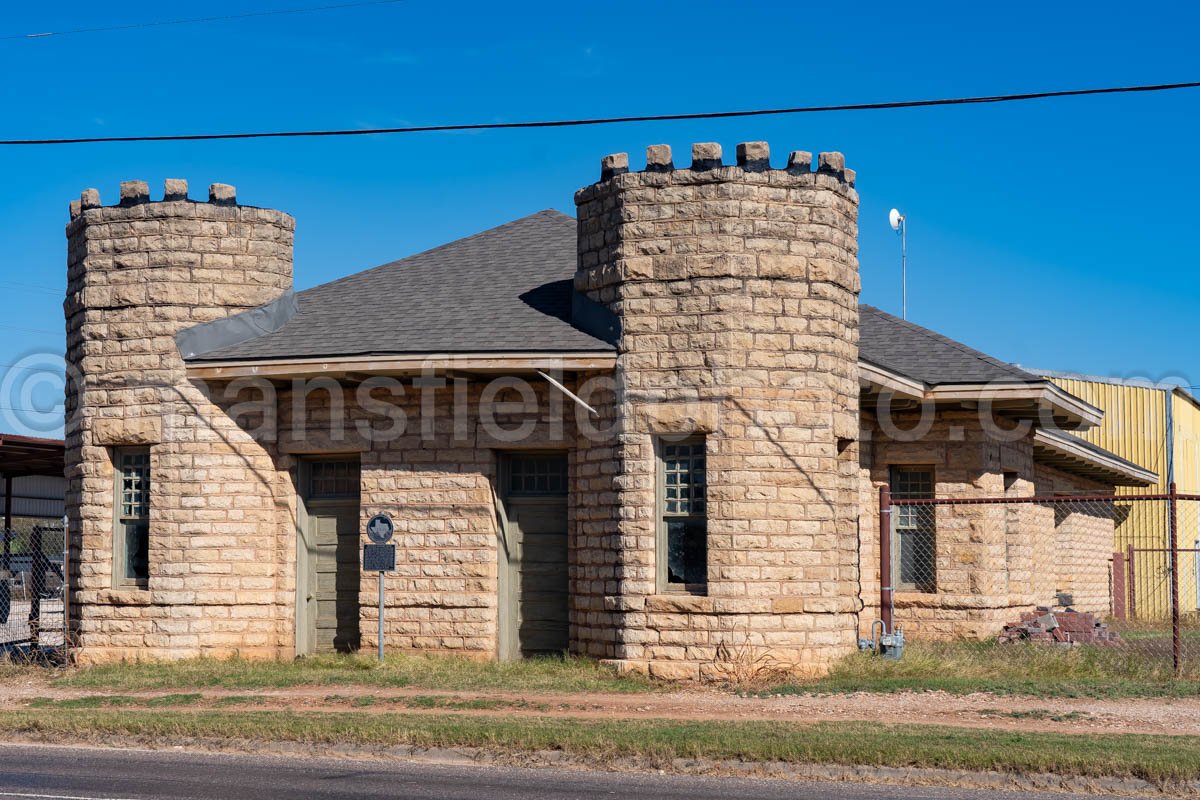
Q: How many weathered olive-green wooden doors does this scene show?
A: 2